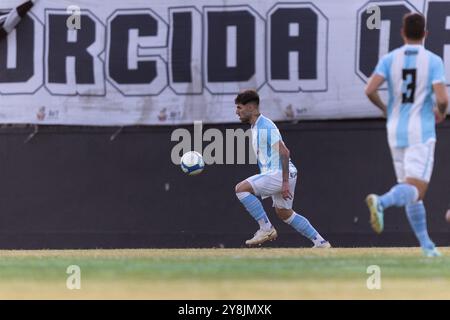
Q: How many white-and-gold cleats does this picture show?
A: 2